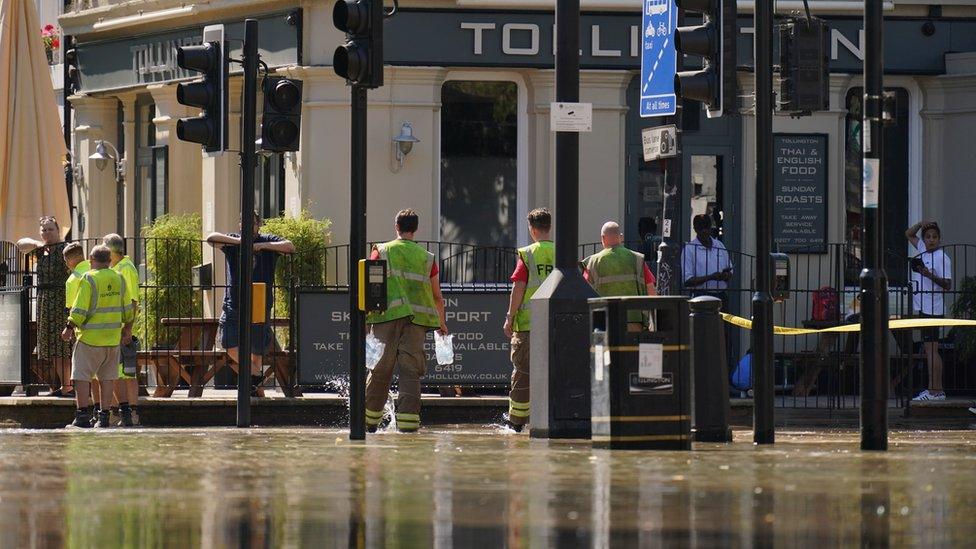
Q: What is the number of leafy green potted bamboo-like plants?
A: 2